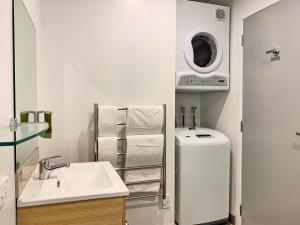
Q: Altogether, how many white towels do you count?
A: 4